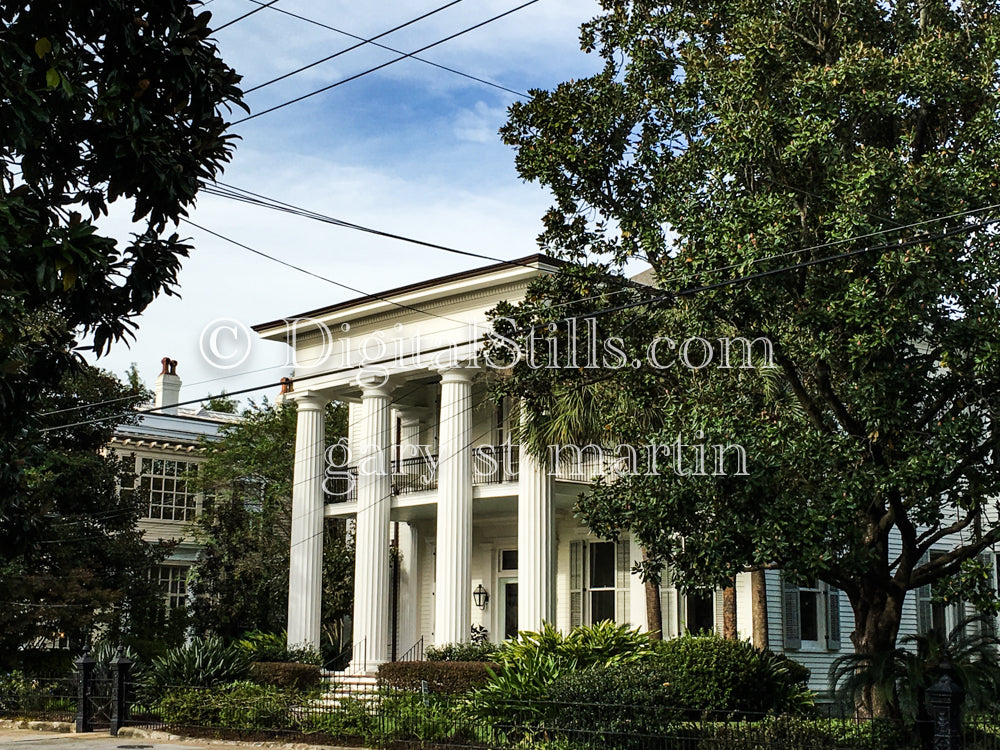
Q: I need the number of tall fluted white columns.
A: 4